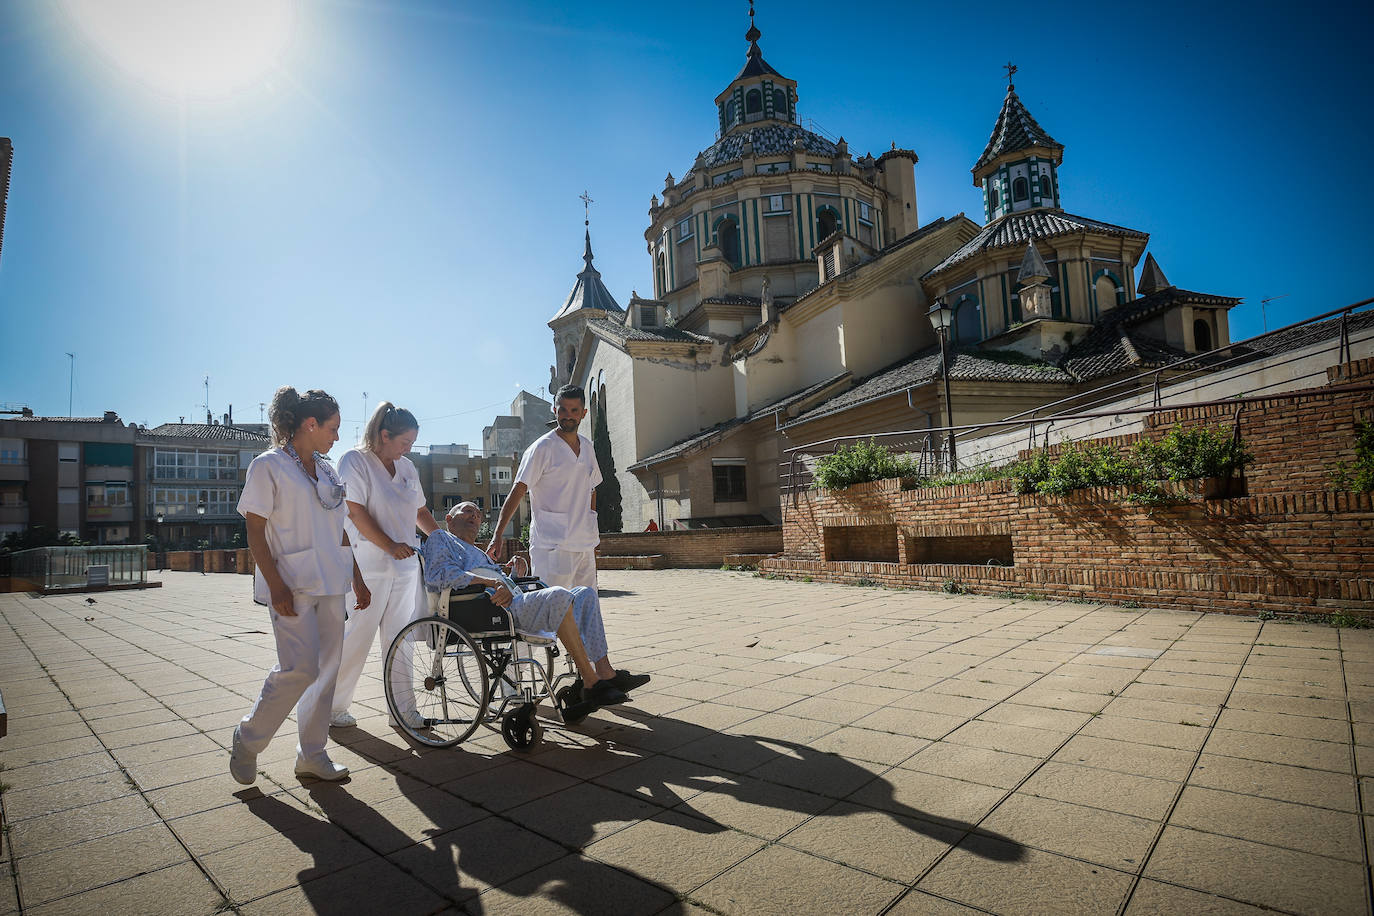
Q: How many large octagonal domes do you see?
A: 2